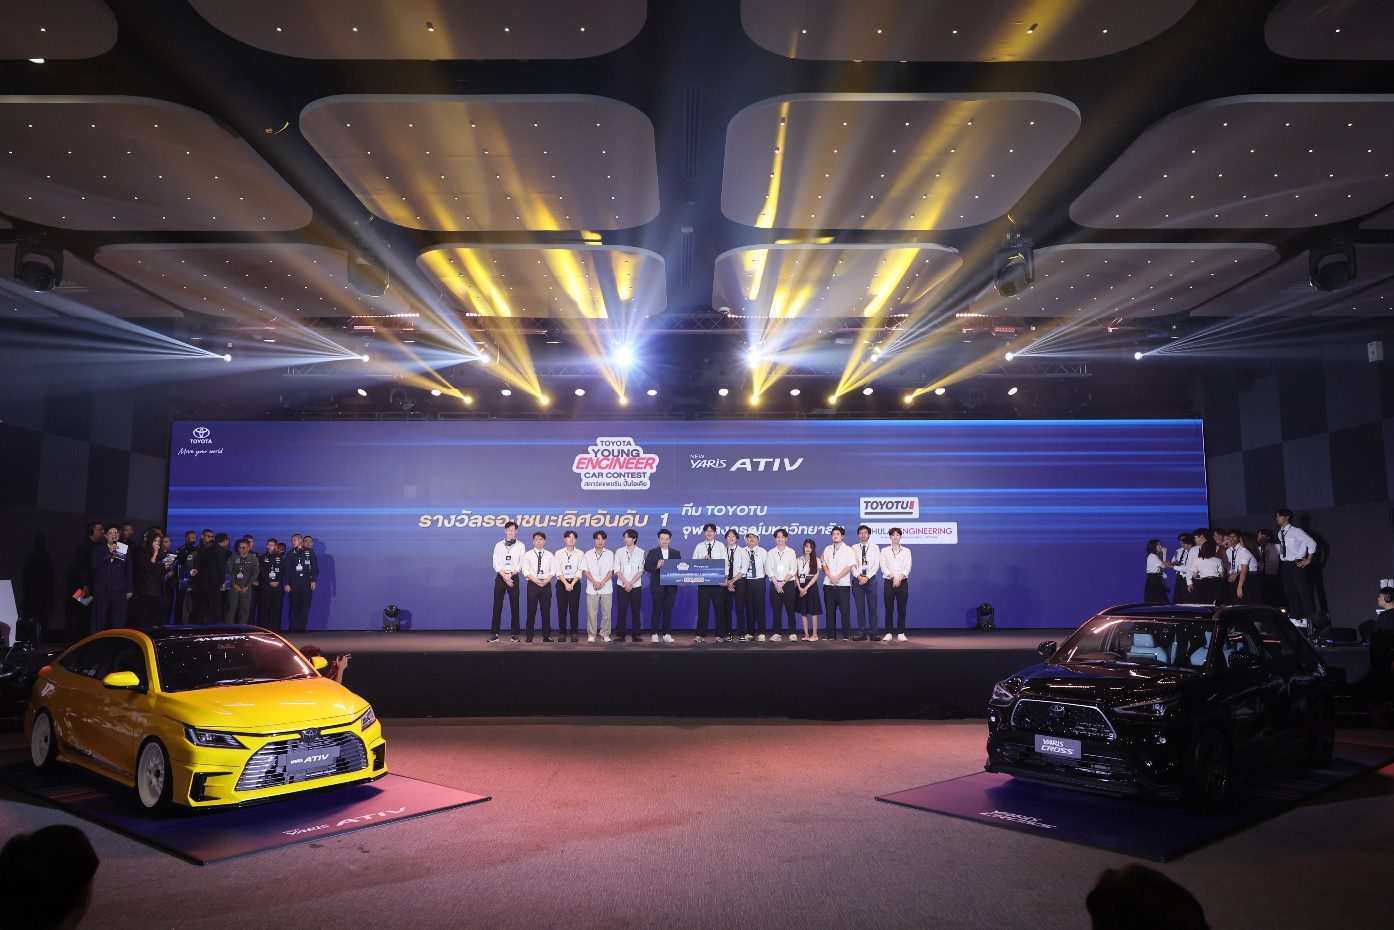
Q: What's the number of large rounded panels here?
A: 12